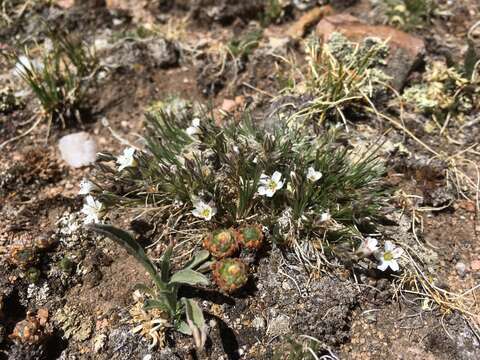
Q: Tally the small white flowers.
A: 10